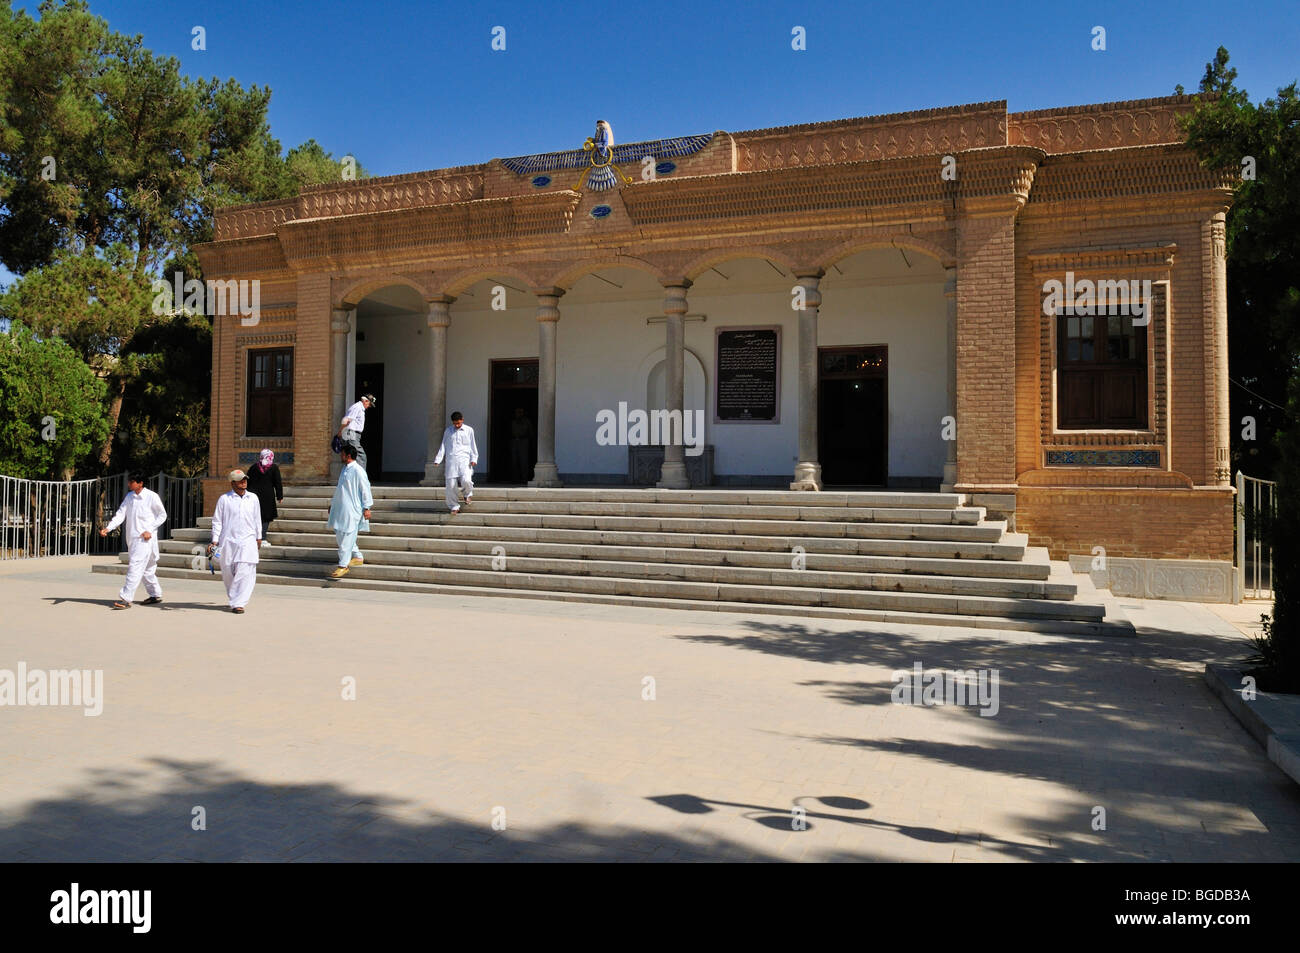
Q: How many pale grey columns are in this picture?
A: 6